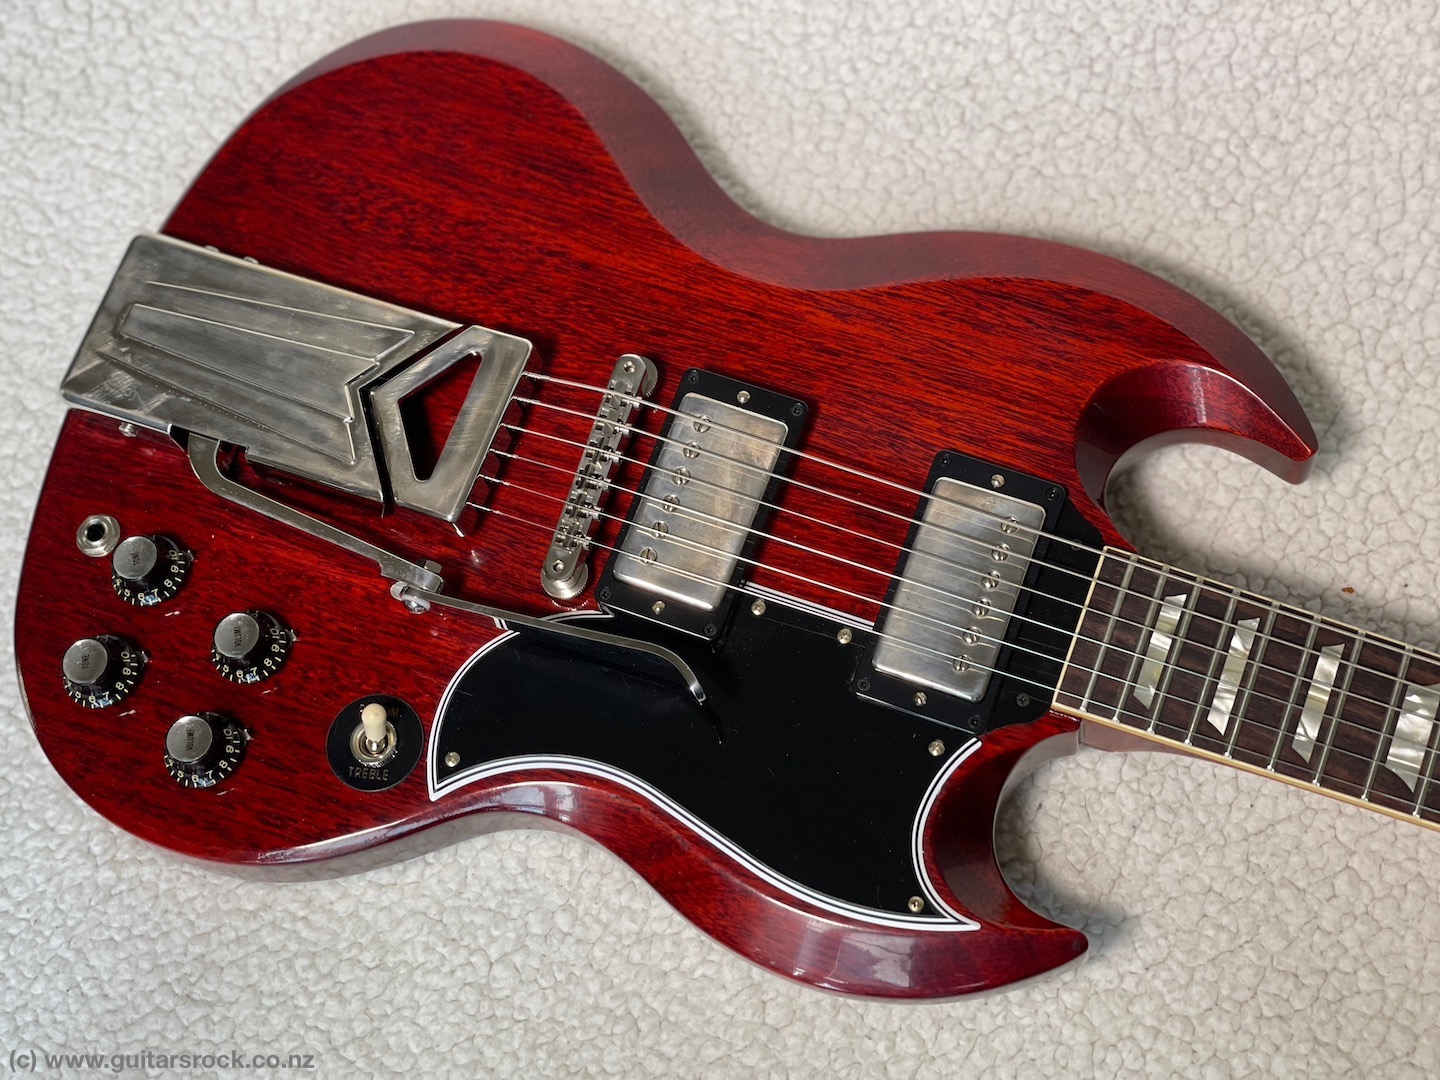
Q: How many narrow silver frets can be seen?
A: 9